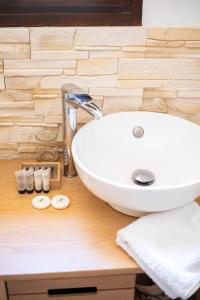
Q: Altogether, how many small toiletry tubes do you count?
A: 4